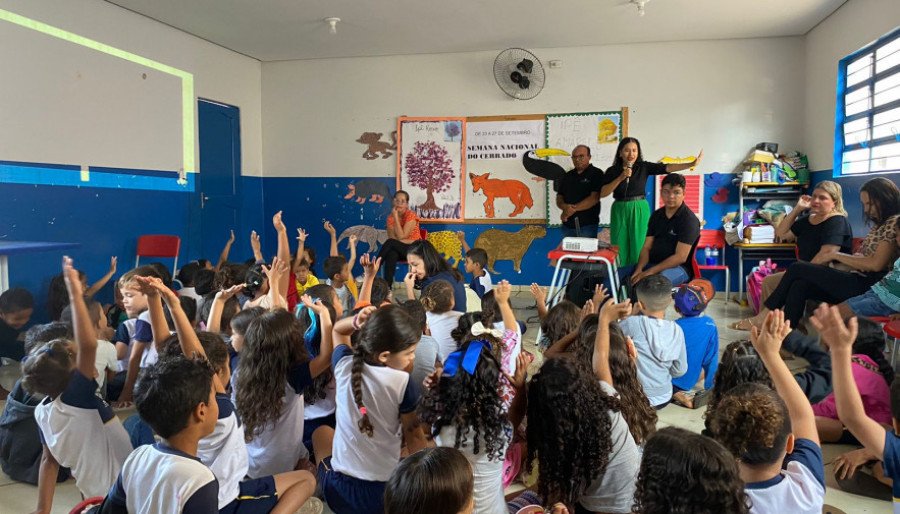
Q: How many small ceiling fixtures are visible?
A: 2